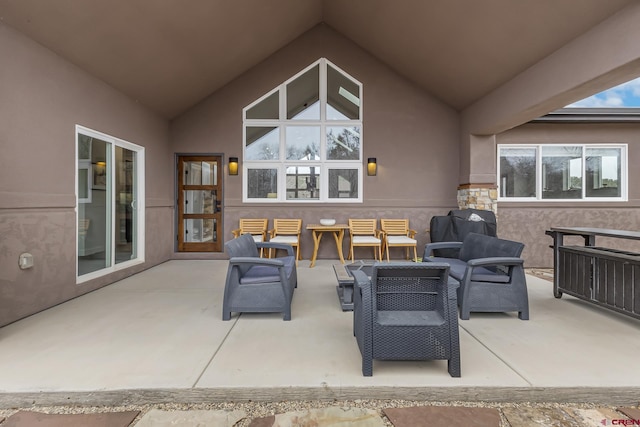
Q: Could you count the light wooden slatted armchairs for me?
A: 4